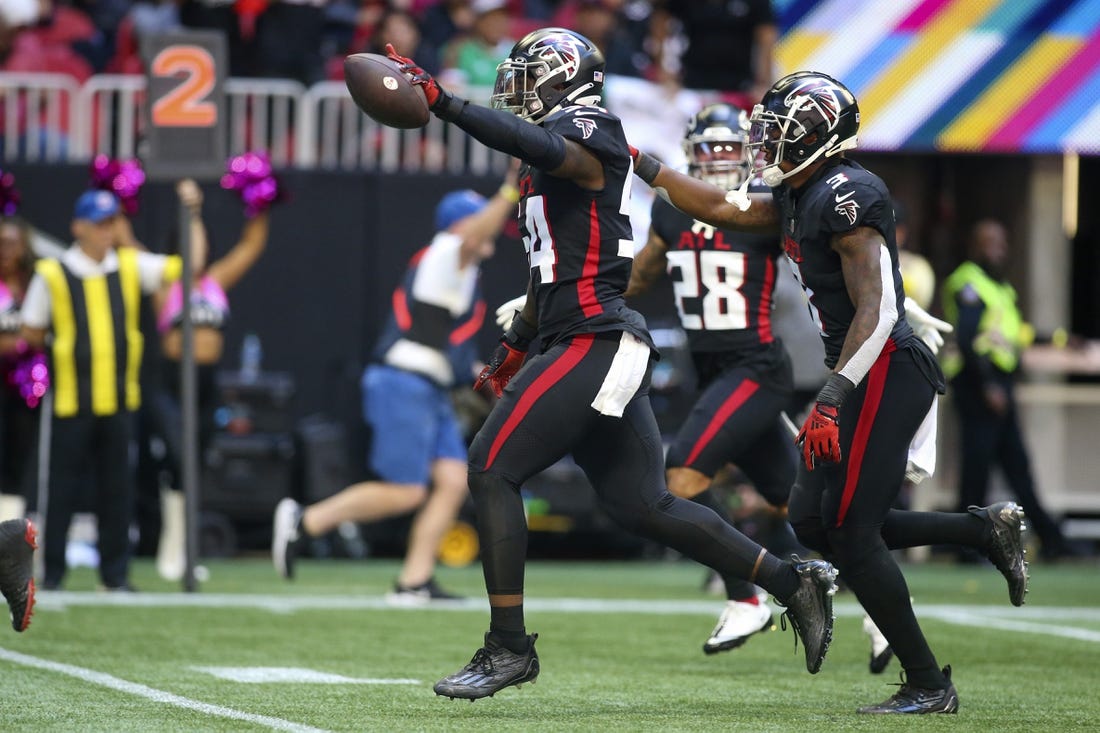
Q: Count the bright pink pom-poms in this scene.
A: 4